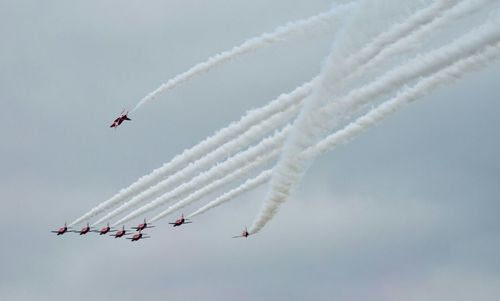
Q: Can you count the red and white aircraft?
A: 9